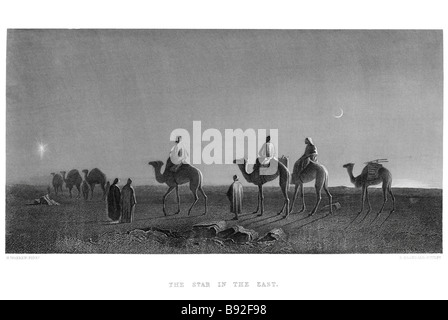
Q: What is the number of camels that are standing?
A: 7